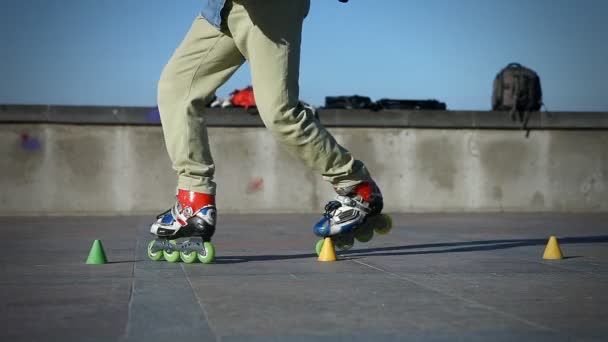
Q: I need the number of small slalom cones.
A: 3